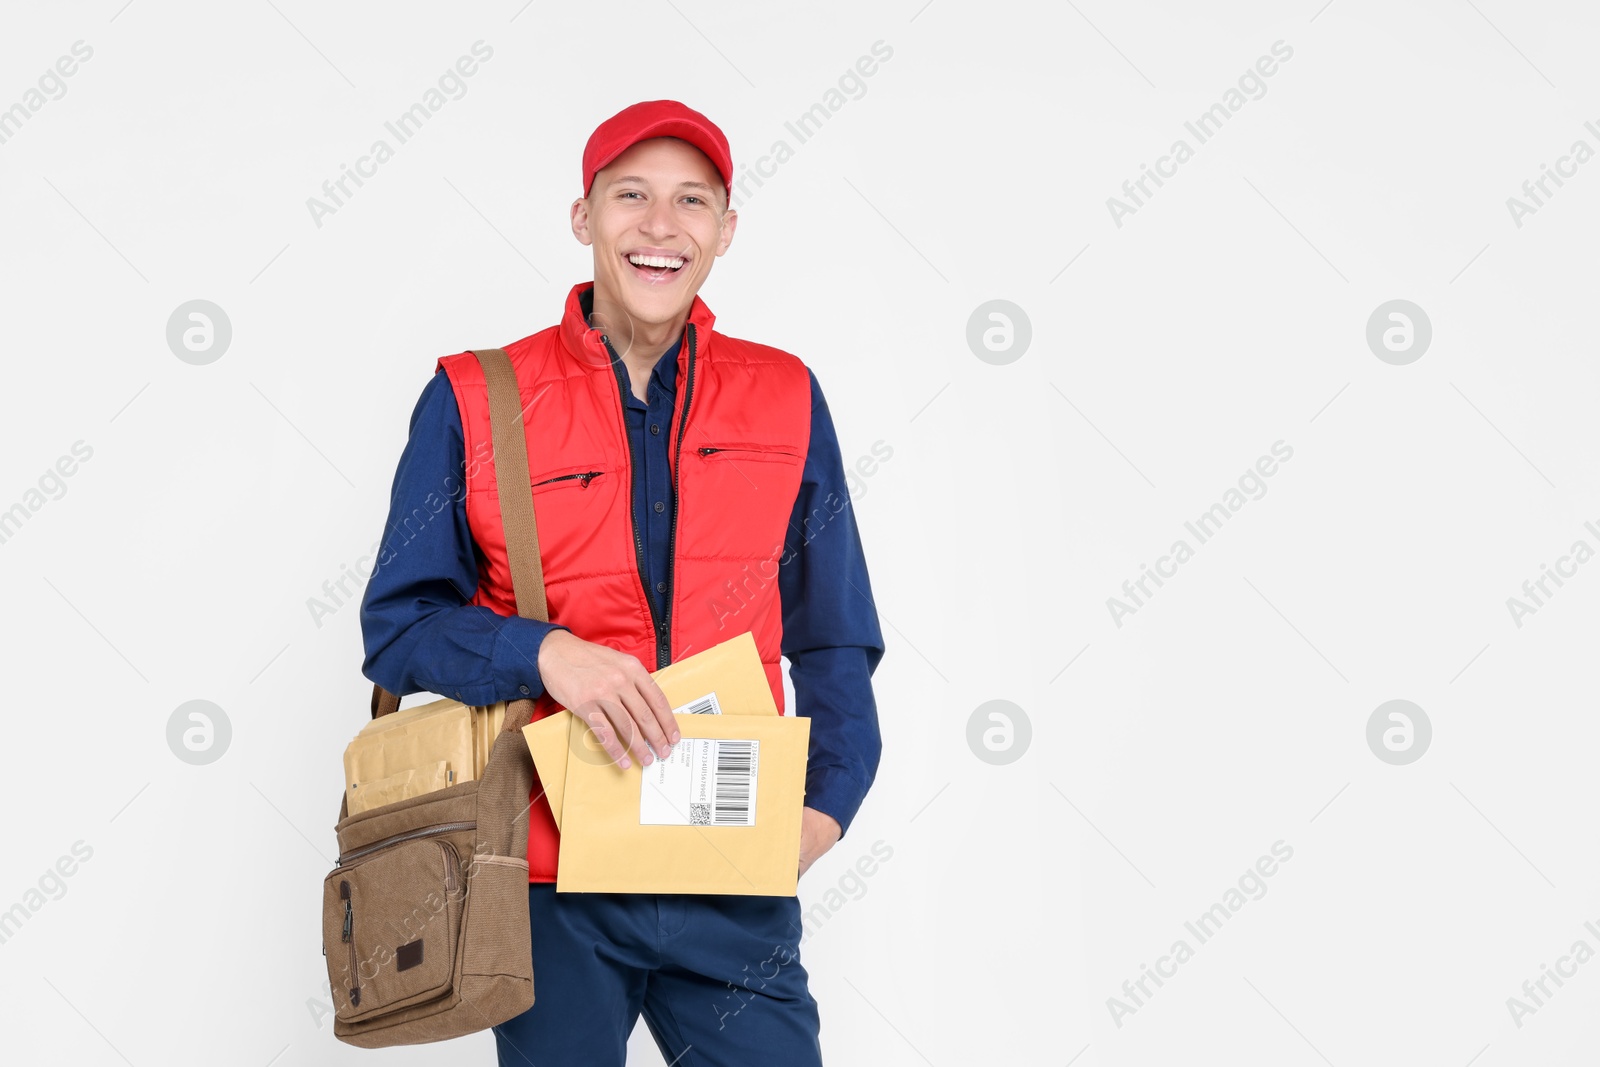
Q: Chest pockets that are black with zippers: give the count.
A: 2